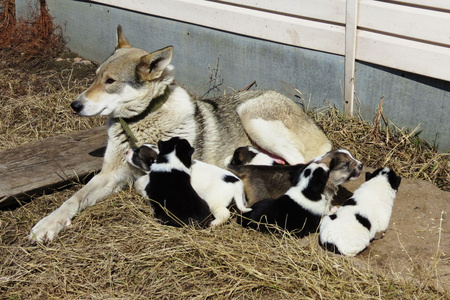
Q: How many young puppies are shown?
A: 6